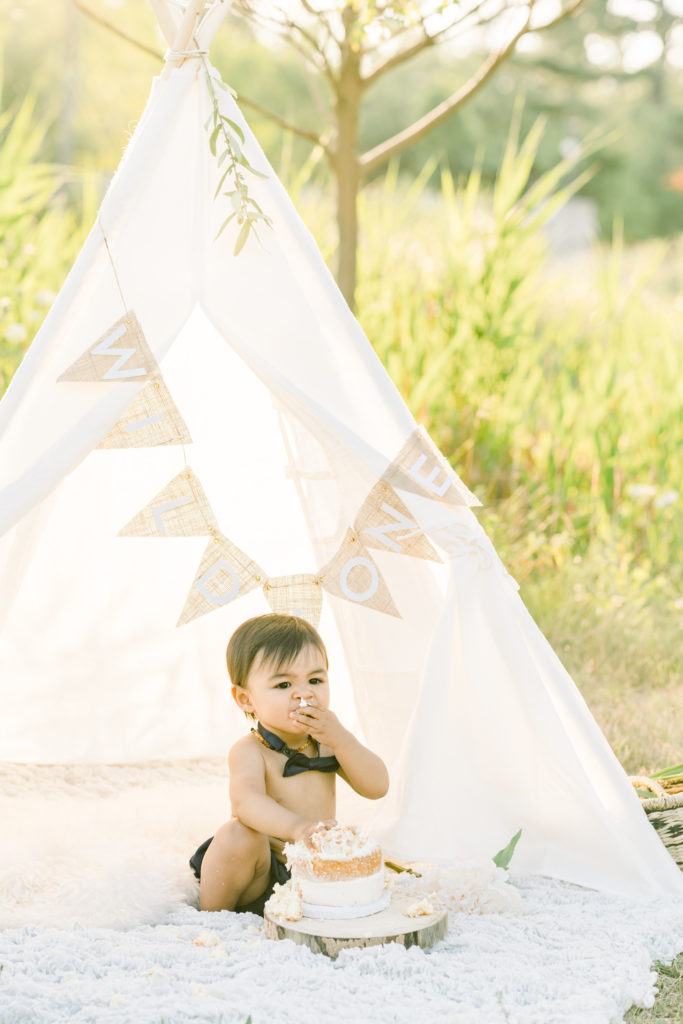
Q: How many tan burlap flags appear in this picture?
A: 8